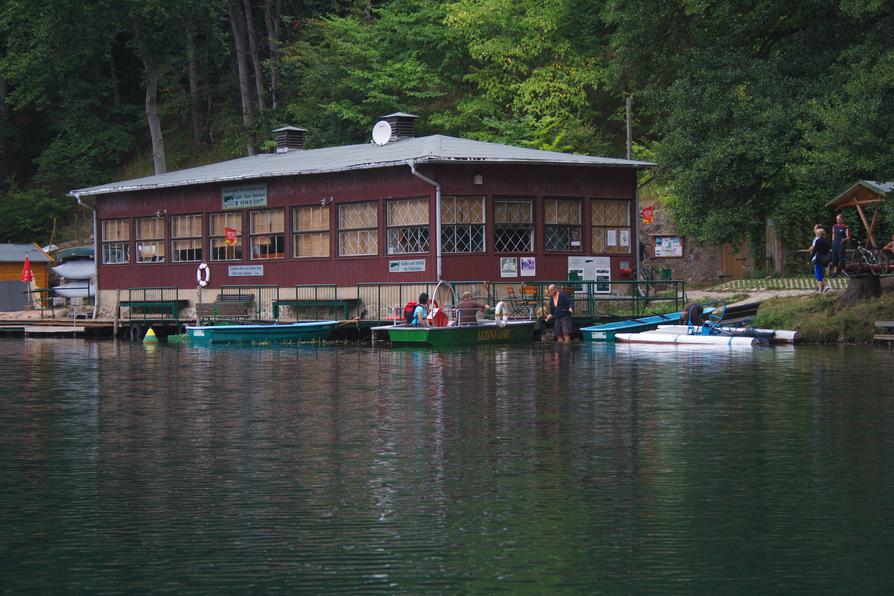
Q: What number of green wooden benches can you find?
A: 2